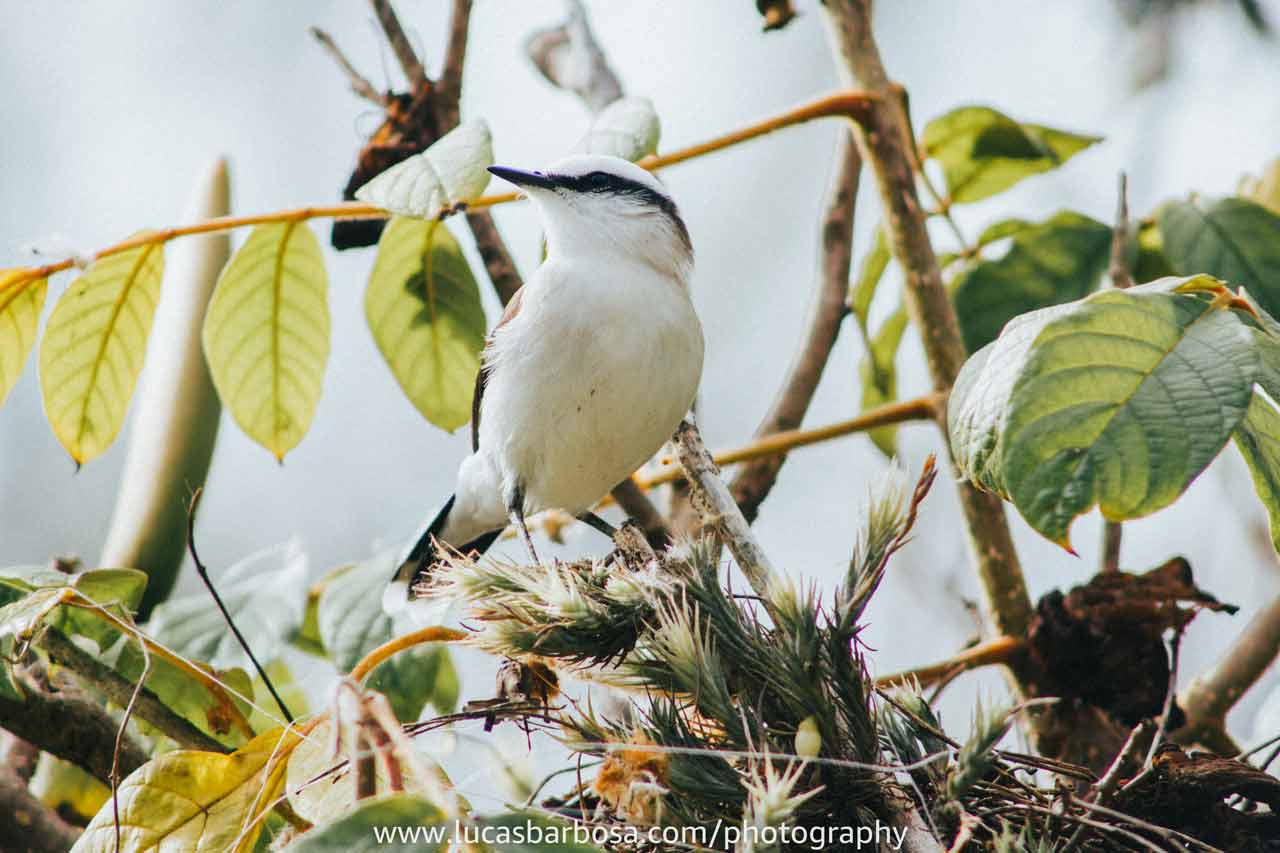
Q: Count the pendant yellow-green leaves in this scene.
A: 4